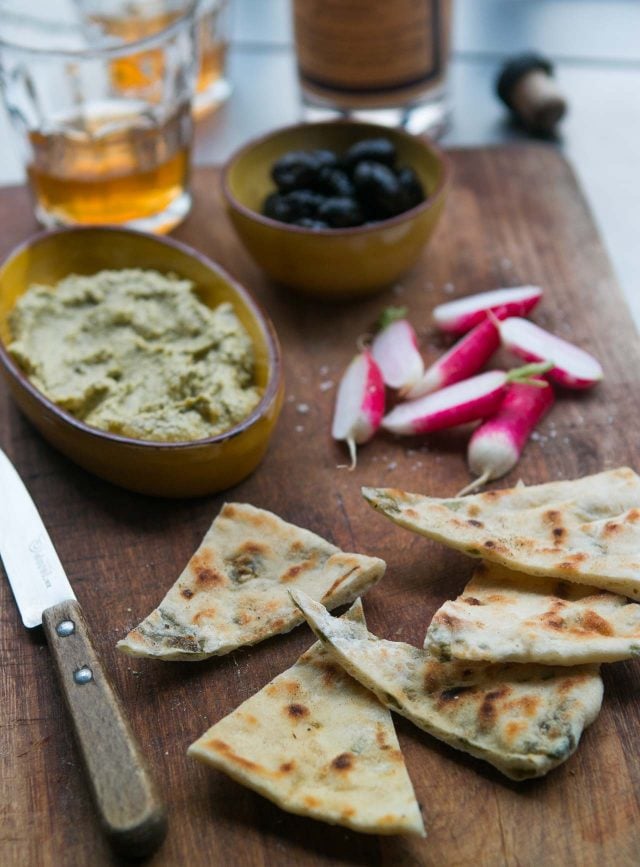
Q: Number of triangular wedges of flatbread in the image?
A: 5